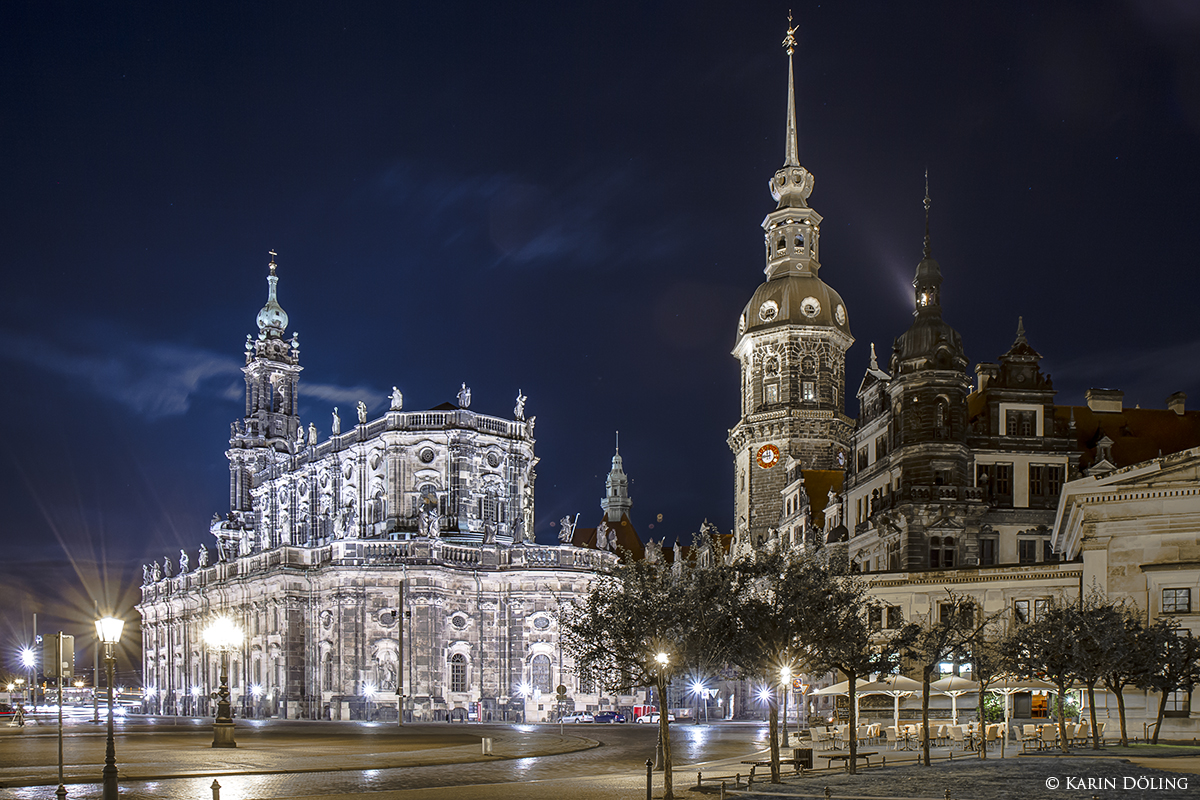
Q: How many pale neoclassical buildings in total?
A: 1